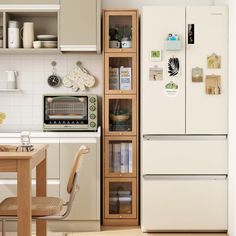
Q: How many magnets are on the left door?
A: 5